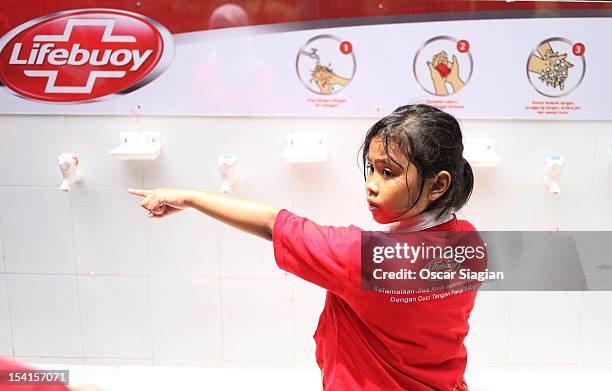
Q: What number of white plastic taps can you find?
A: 3